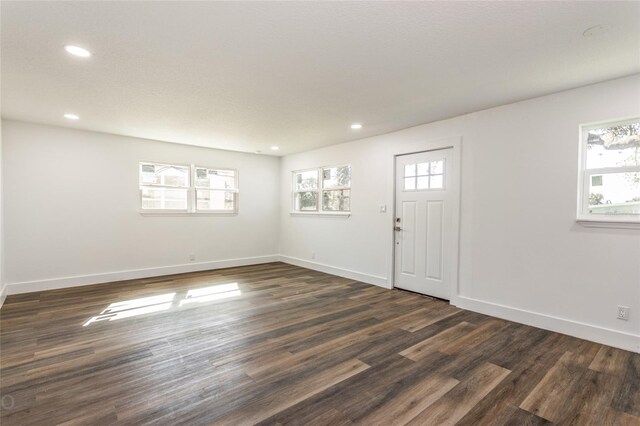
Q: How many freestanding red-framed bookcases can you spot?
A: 0